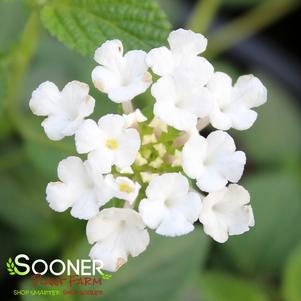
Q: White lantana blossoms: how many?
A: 12